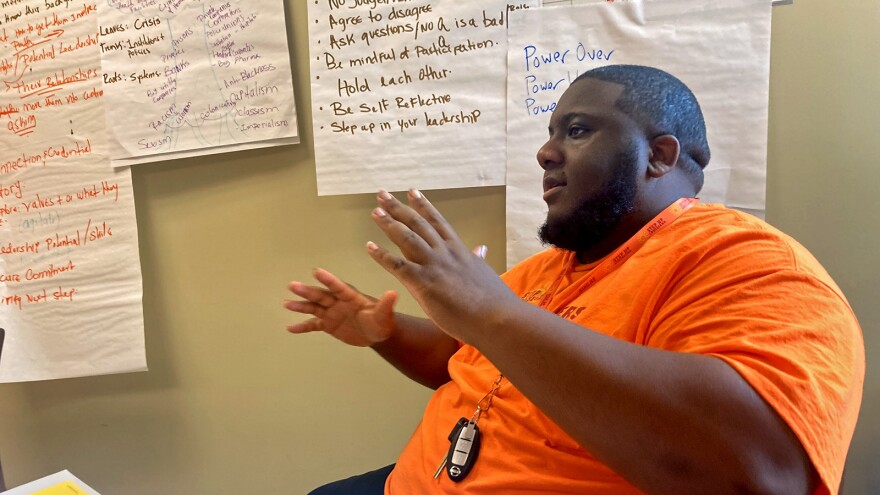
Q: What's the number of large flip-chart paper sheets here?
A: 4